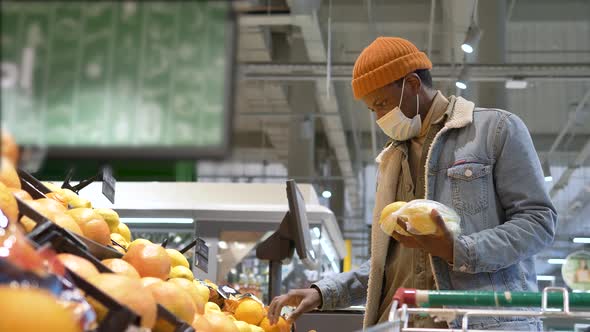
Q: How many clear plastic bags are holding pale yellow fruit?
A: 1